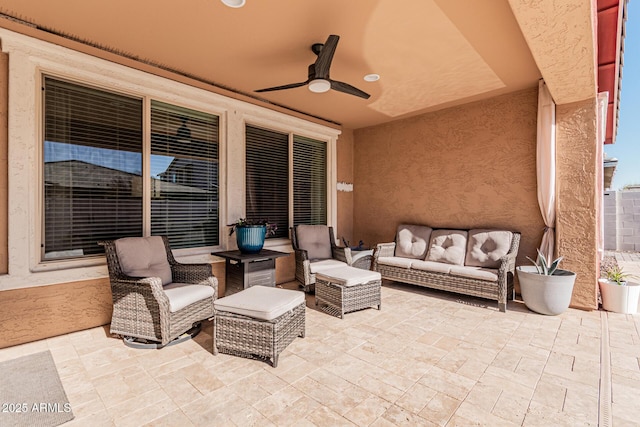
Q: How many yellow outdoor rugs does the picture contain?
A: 0